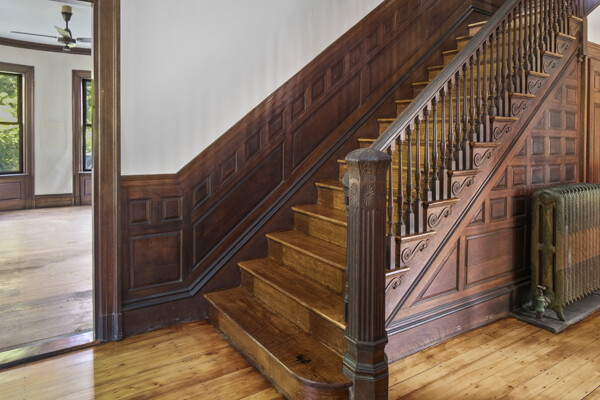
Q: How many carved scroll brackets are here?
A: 11